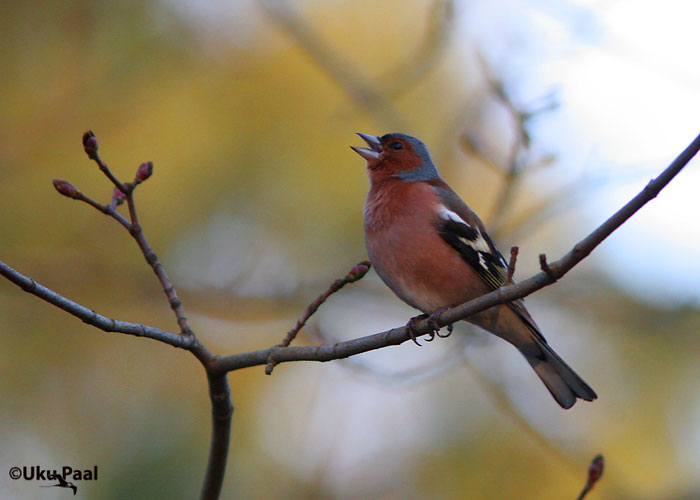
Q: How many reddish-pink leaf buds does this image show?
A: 6